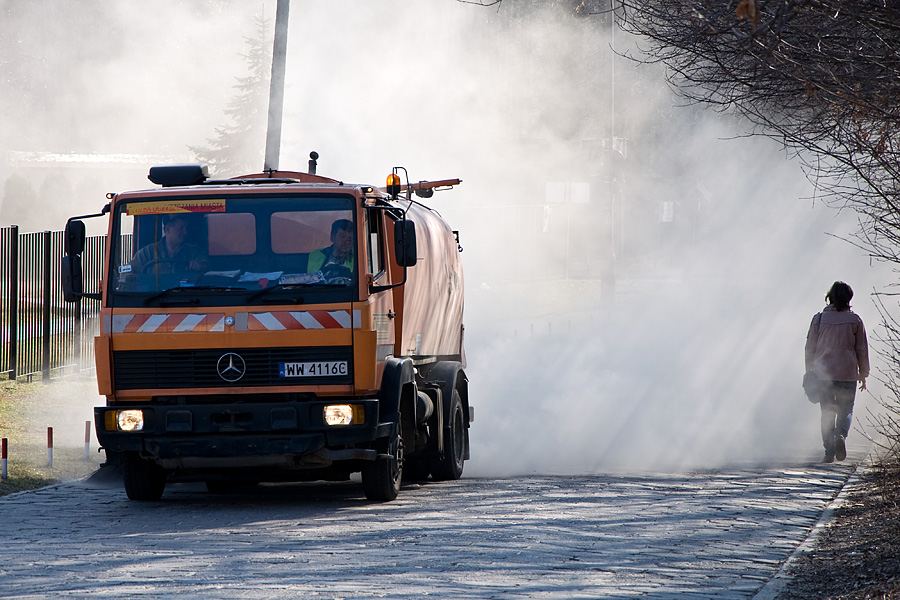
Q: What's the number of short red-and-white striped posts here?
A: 3